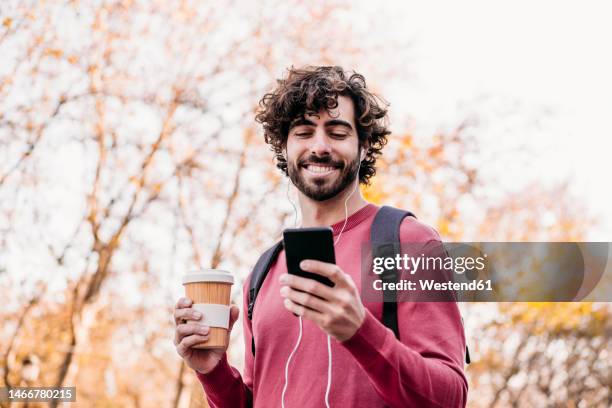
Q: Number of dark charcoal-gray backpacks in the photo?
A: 1